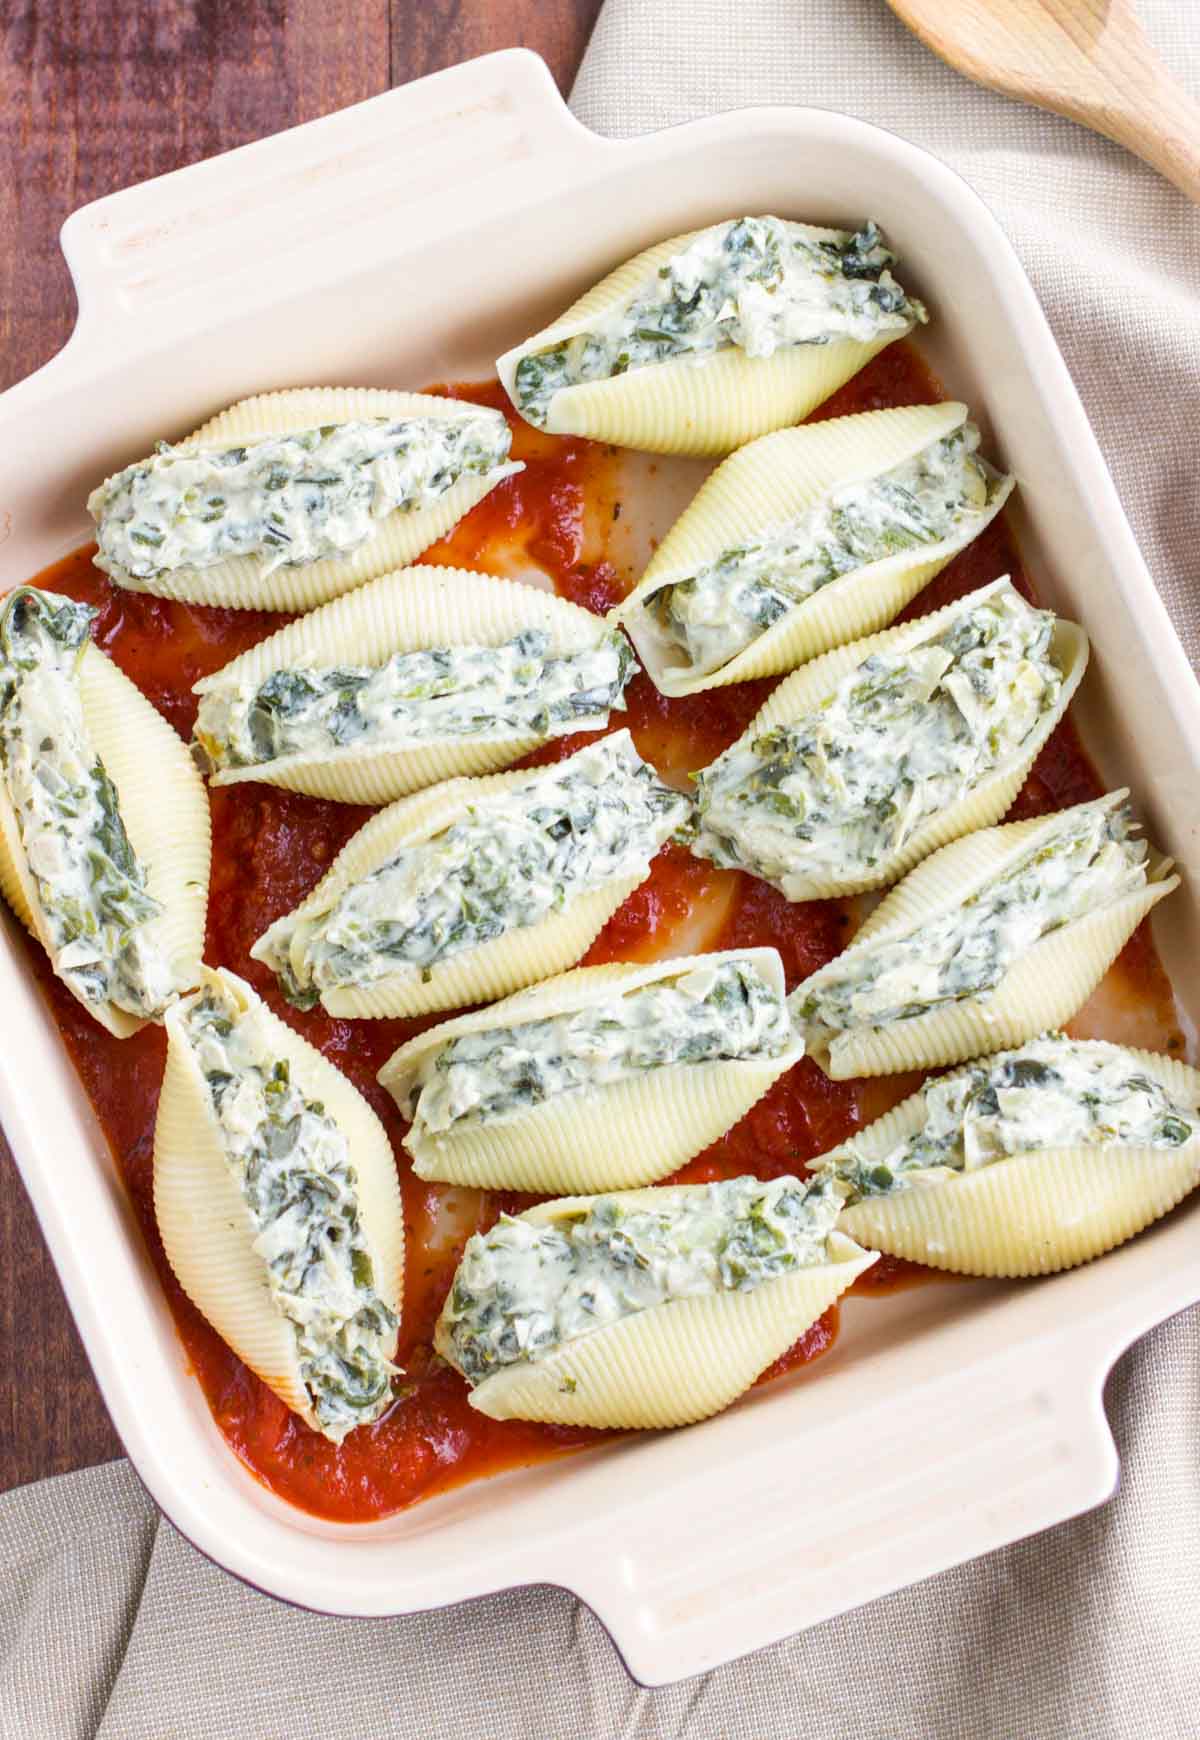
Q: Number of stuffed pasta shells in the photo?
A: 12